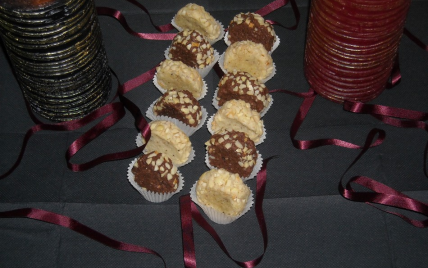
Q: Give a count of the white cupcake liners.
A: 12